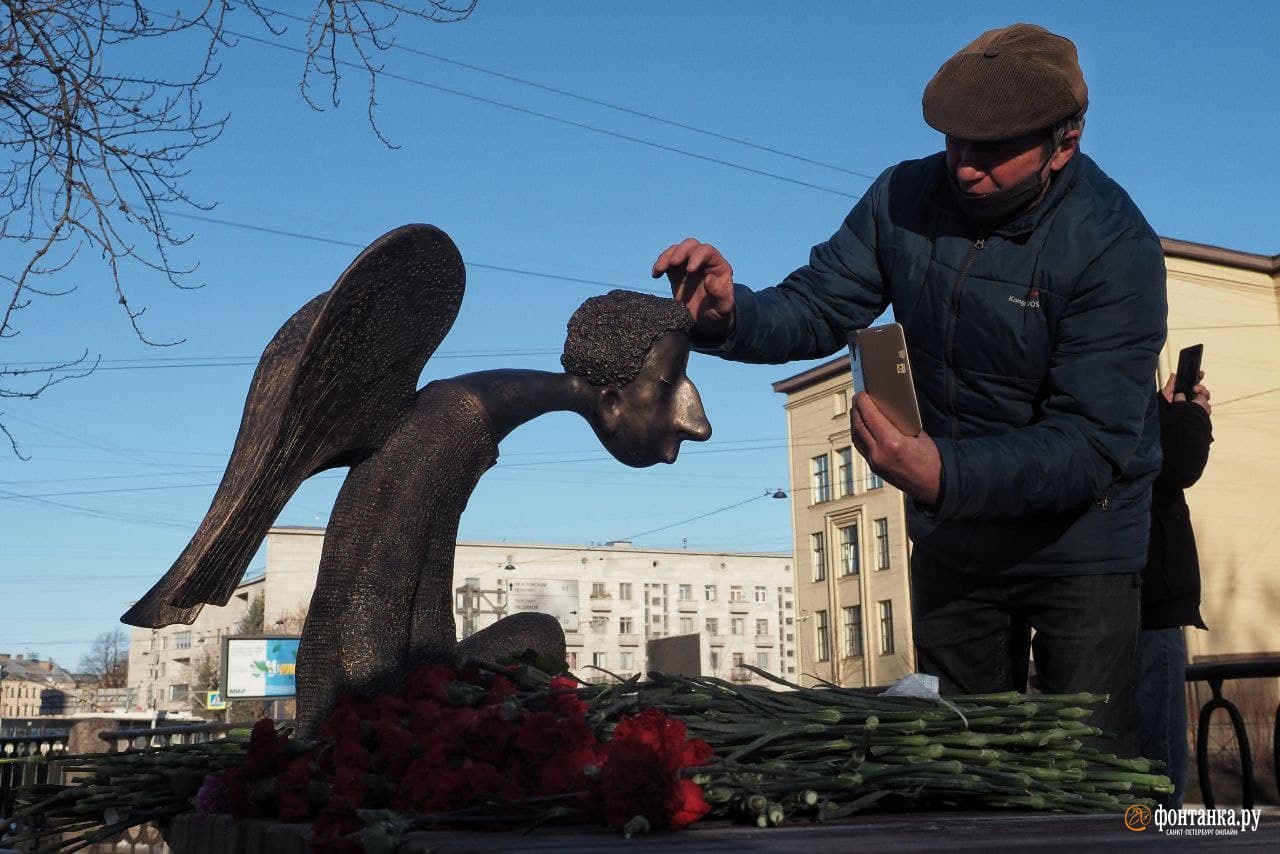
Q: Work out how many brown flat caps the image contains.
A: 1